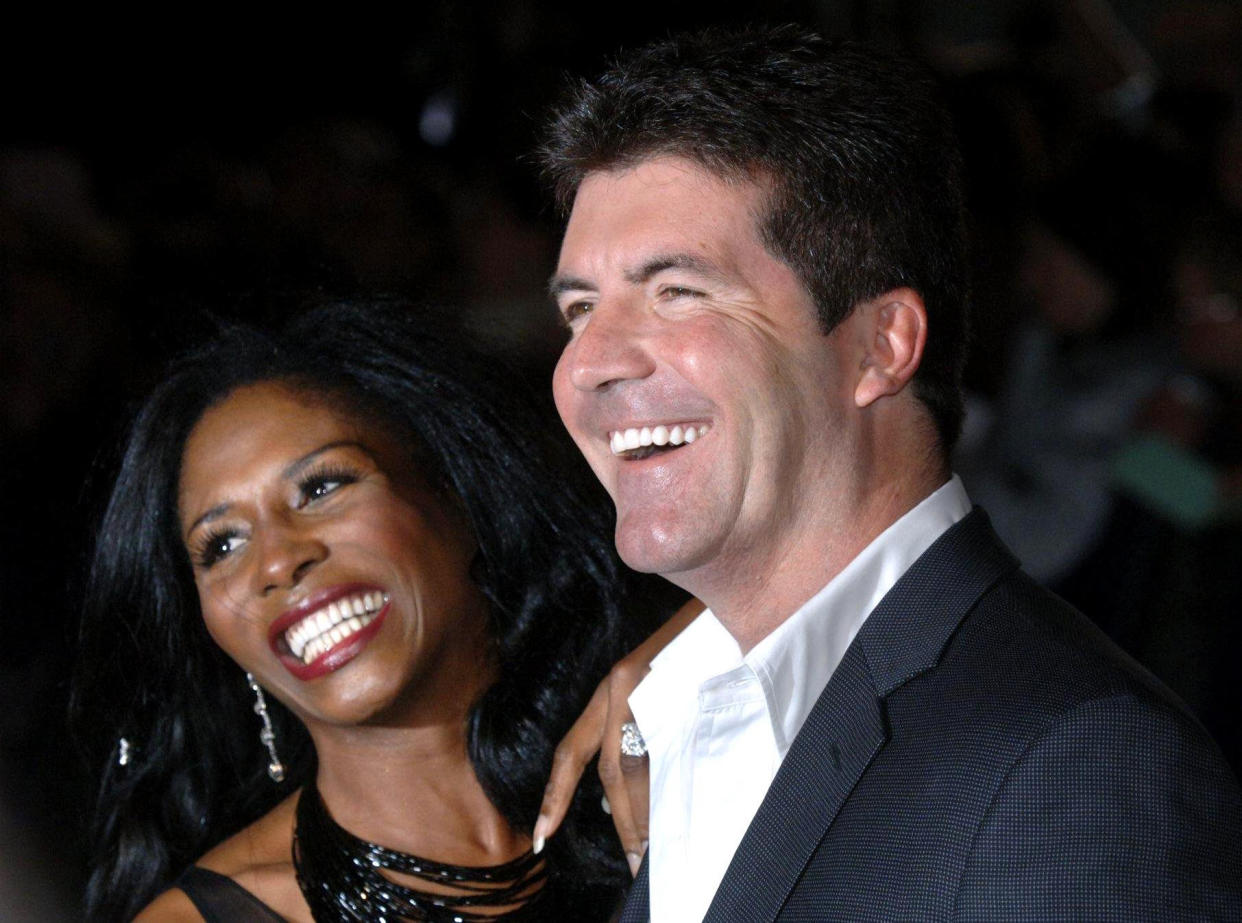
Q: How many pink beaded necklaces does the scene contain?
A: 0